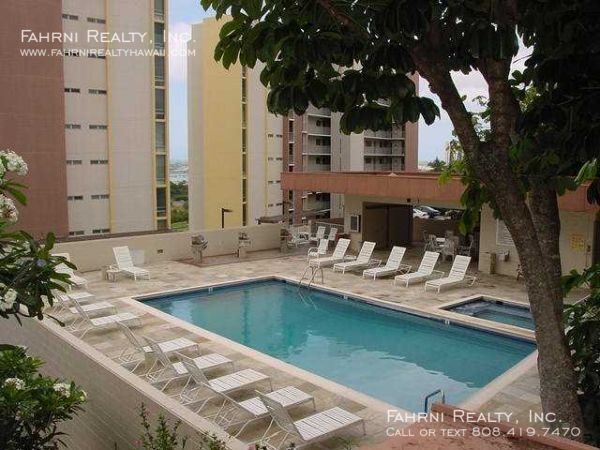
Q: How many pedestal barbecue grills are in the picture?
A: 3